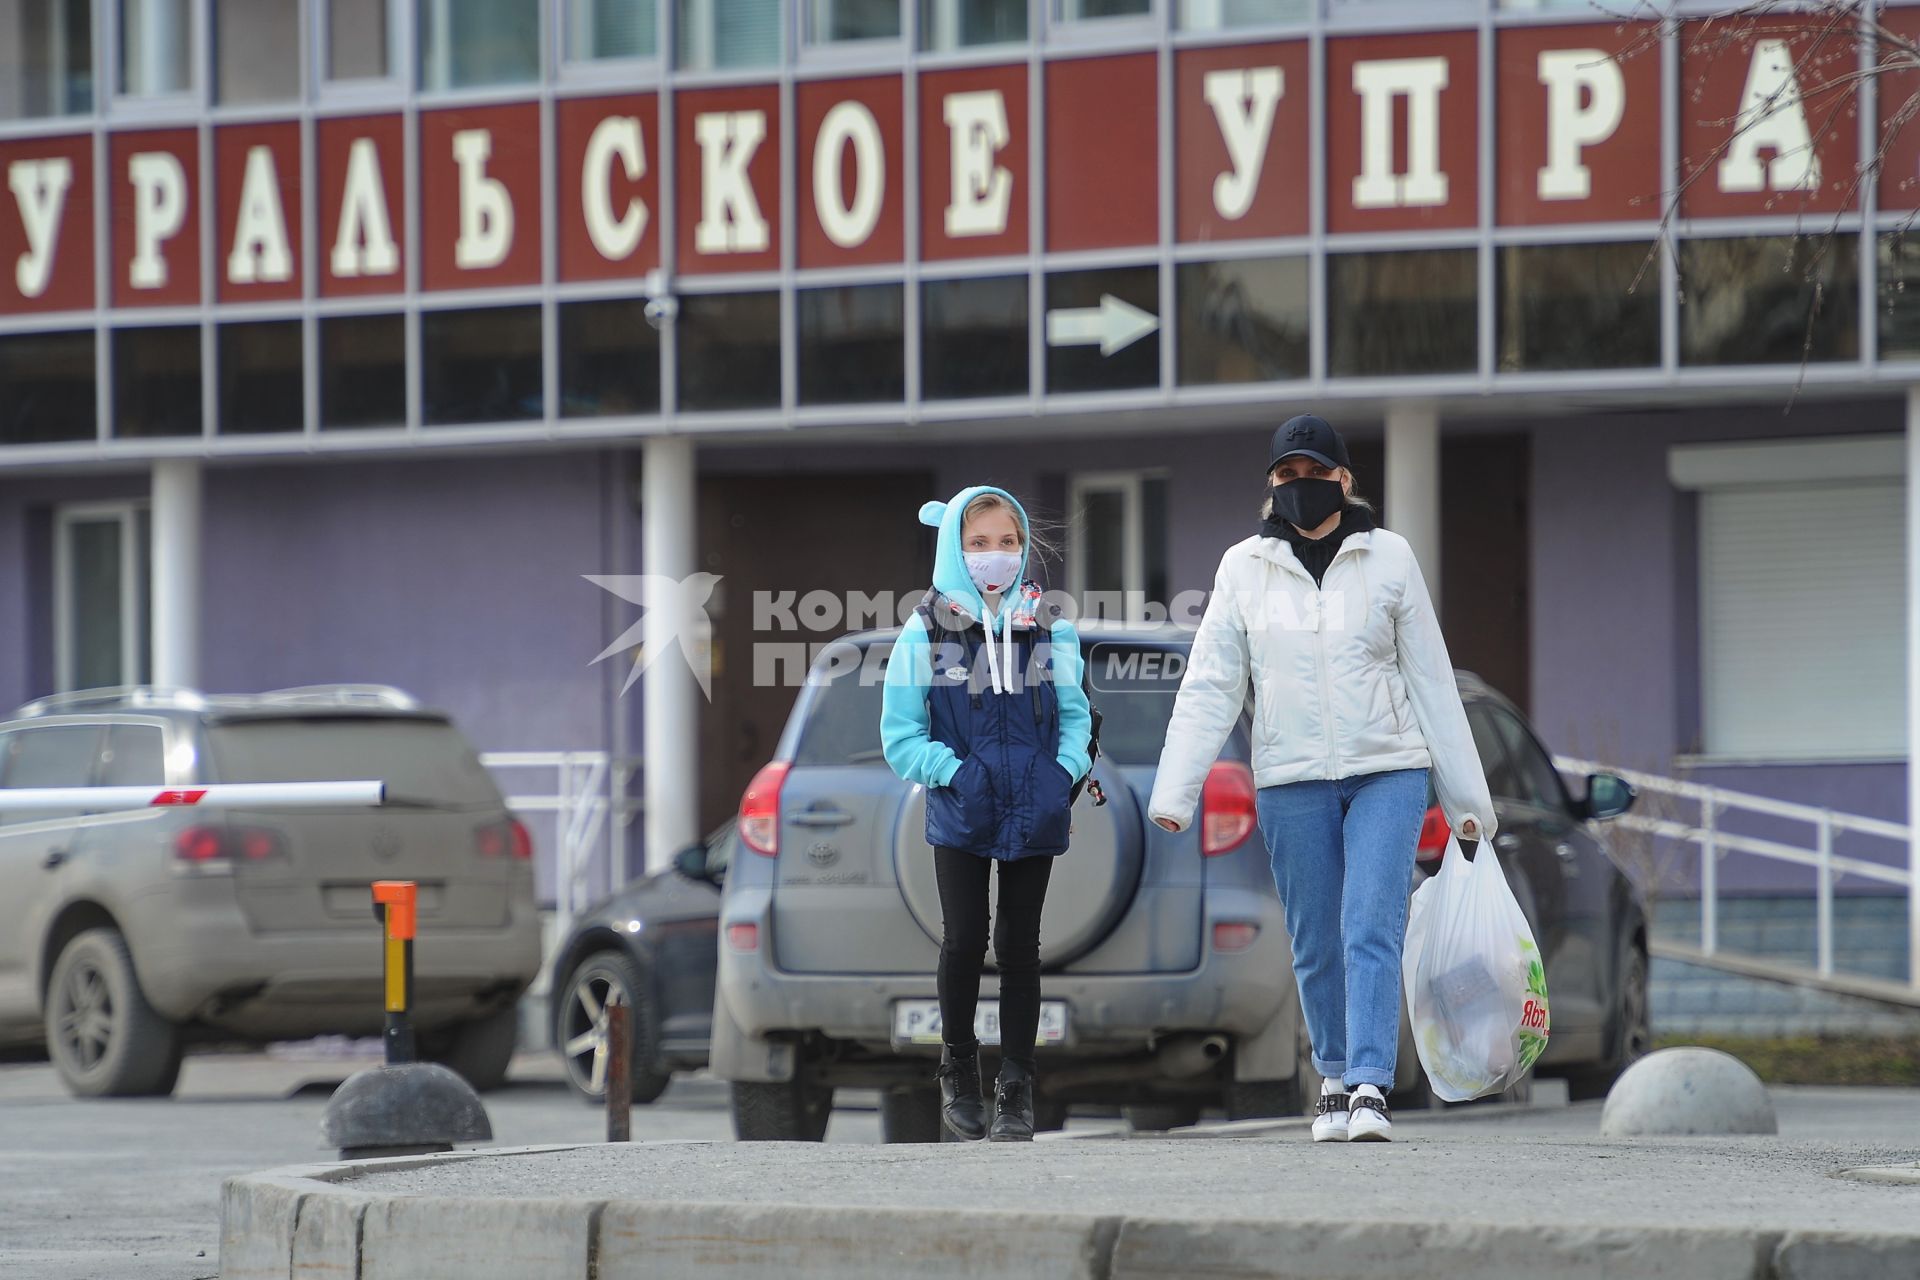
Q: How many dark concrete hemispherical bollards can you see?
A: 1